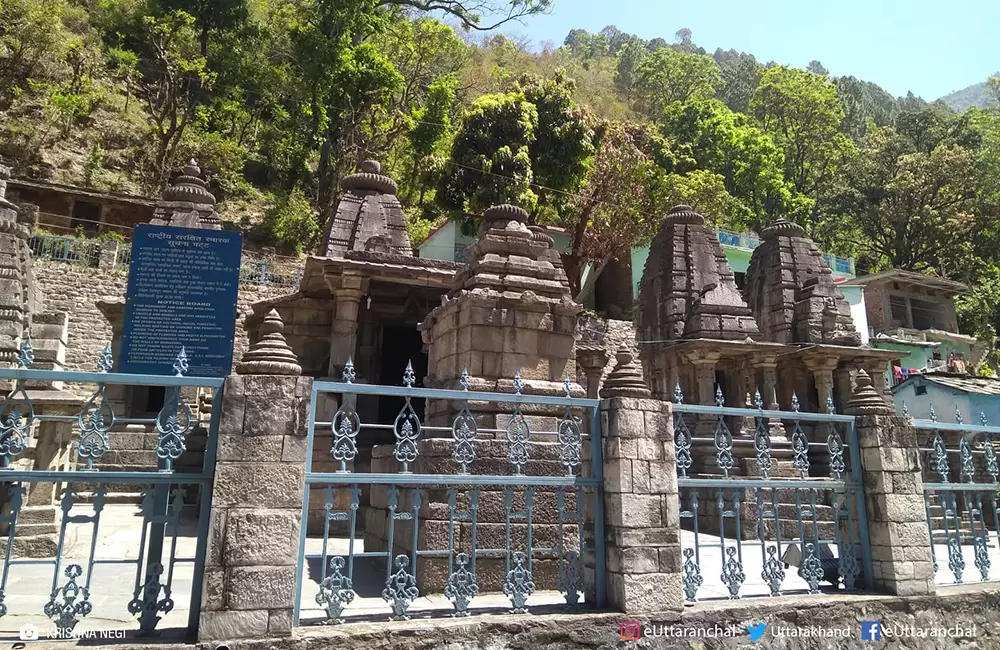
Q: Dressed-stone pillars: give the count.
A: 3